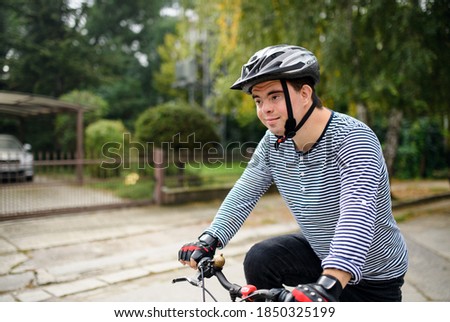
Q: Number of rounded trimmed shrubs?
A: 2